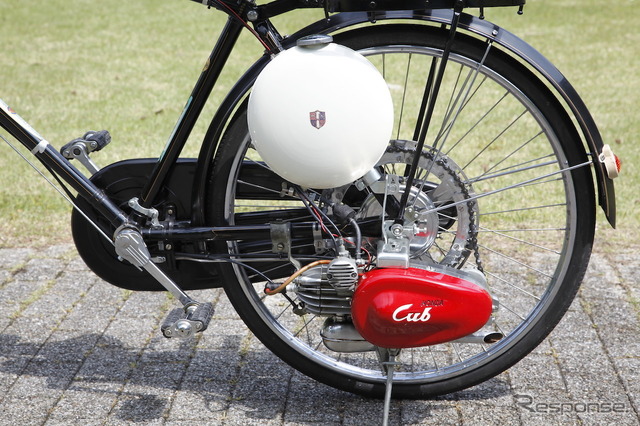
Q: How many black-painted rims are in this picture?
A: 0